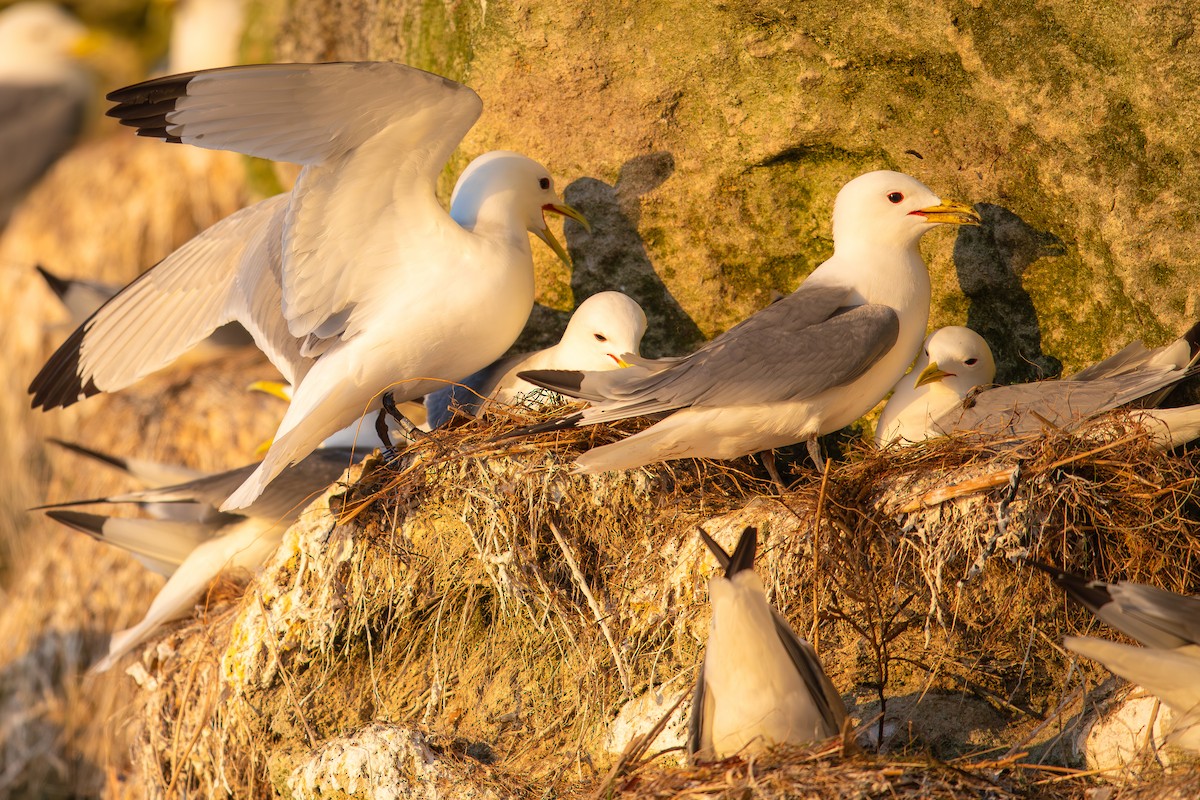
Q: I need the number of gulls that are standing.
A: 2